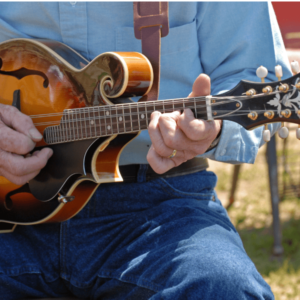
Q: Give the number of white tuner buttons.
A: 6